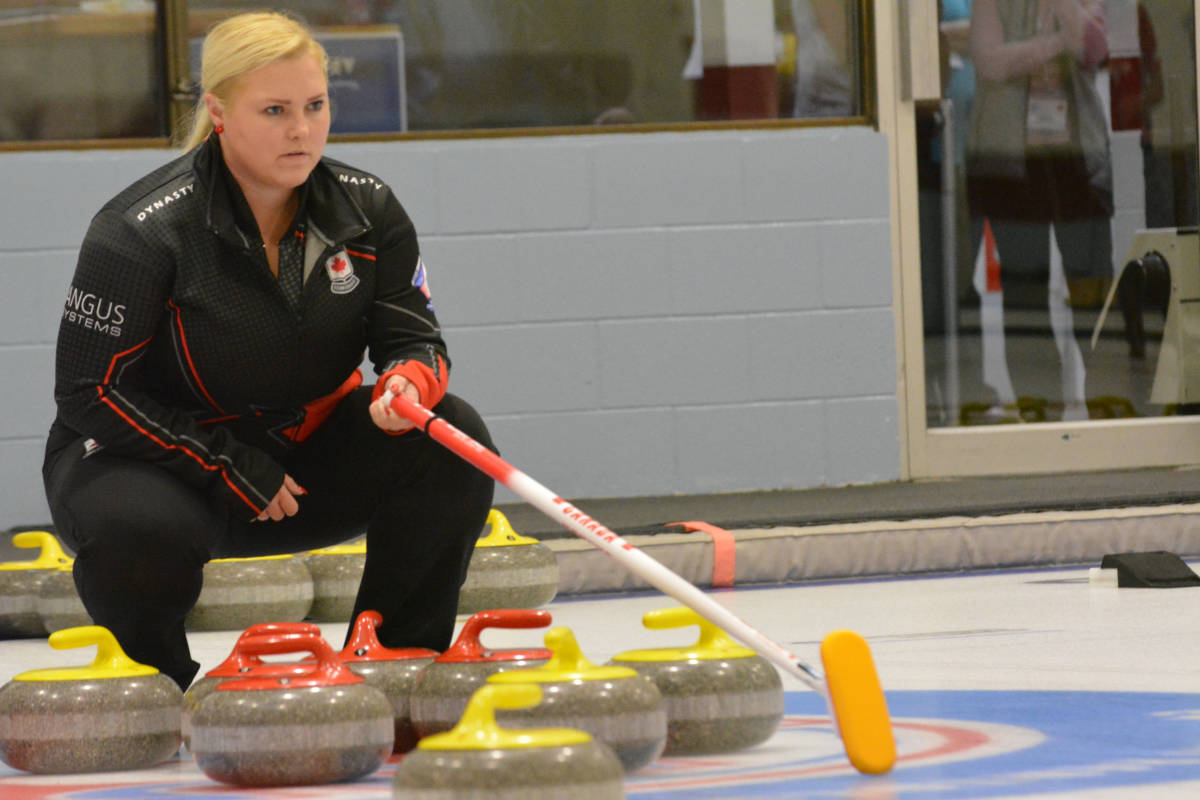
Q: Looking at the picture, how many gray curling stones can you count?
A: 13